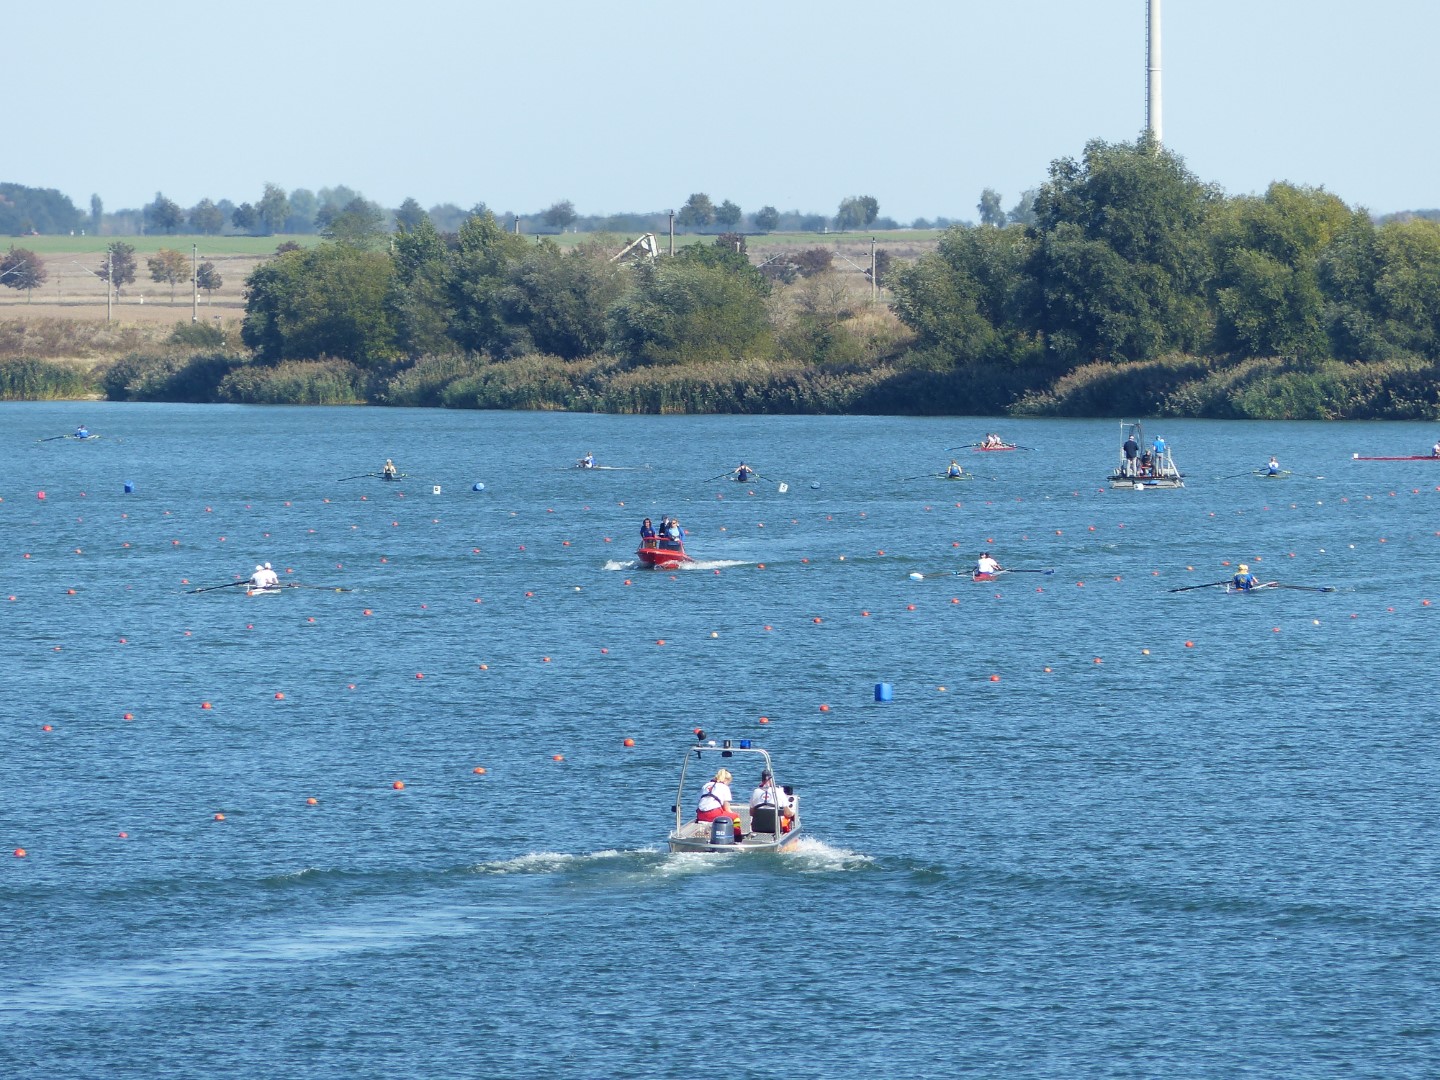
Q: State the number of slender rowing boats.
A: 11